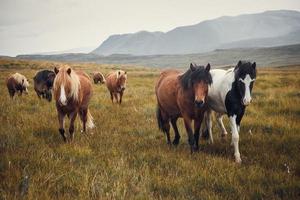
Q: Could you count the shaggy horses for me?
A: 7